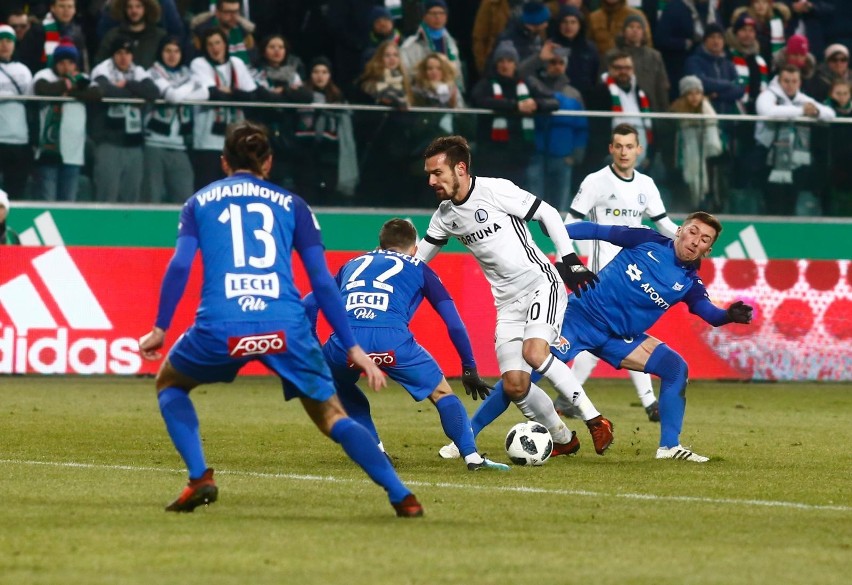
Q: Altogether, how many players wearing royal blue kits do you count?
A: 3